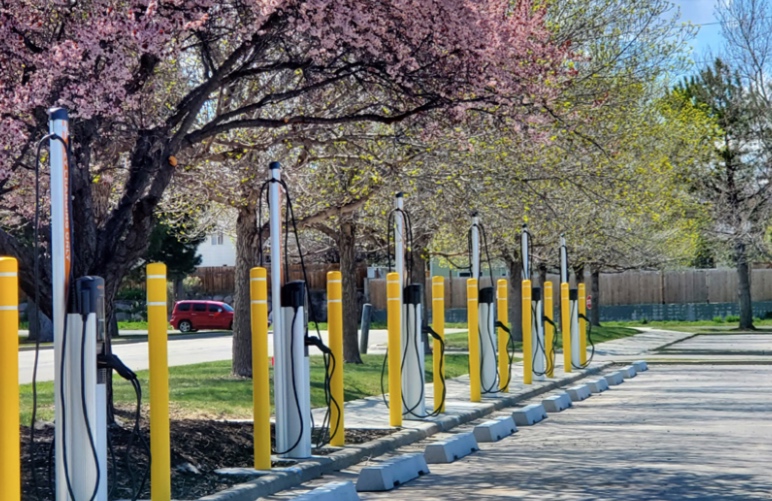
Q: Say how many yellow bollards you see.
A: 12